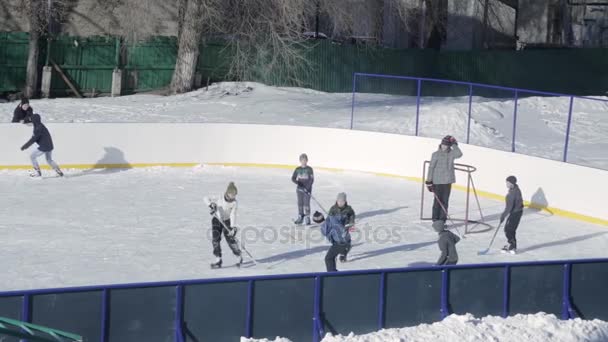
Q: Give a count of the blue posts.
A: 14